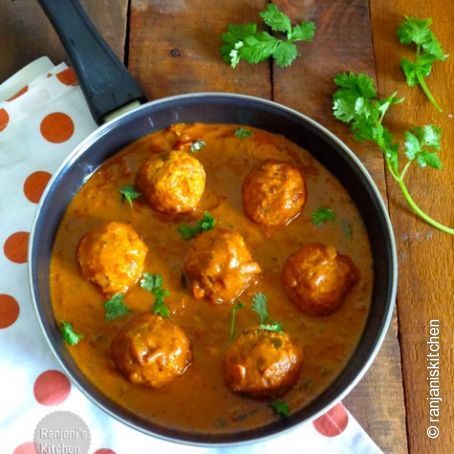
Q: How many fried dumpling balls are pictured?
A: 7